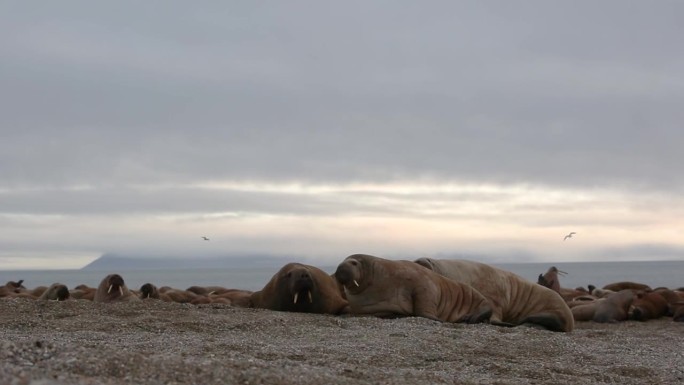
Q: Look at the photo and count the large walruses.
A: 3